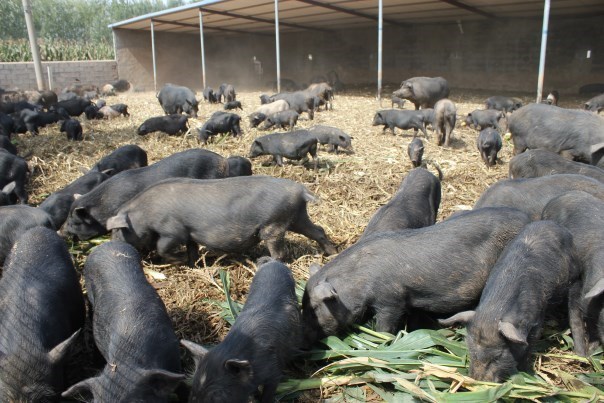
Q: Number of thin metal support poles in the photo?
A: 5